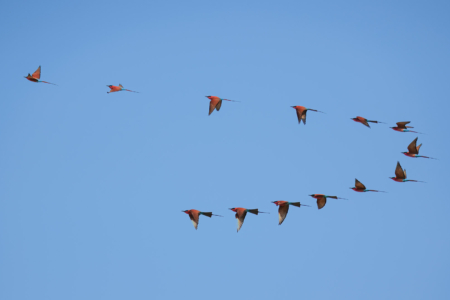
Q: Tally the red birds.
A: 13